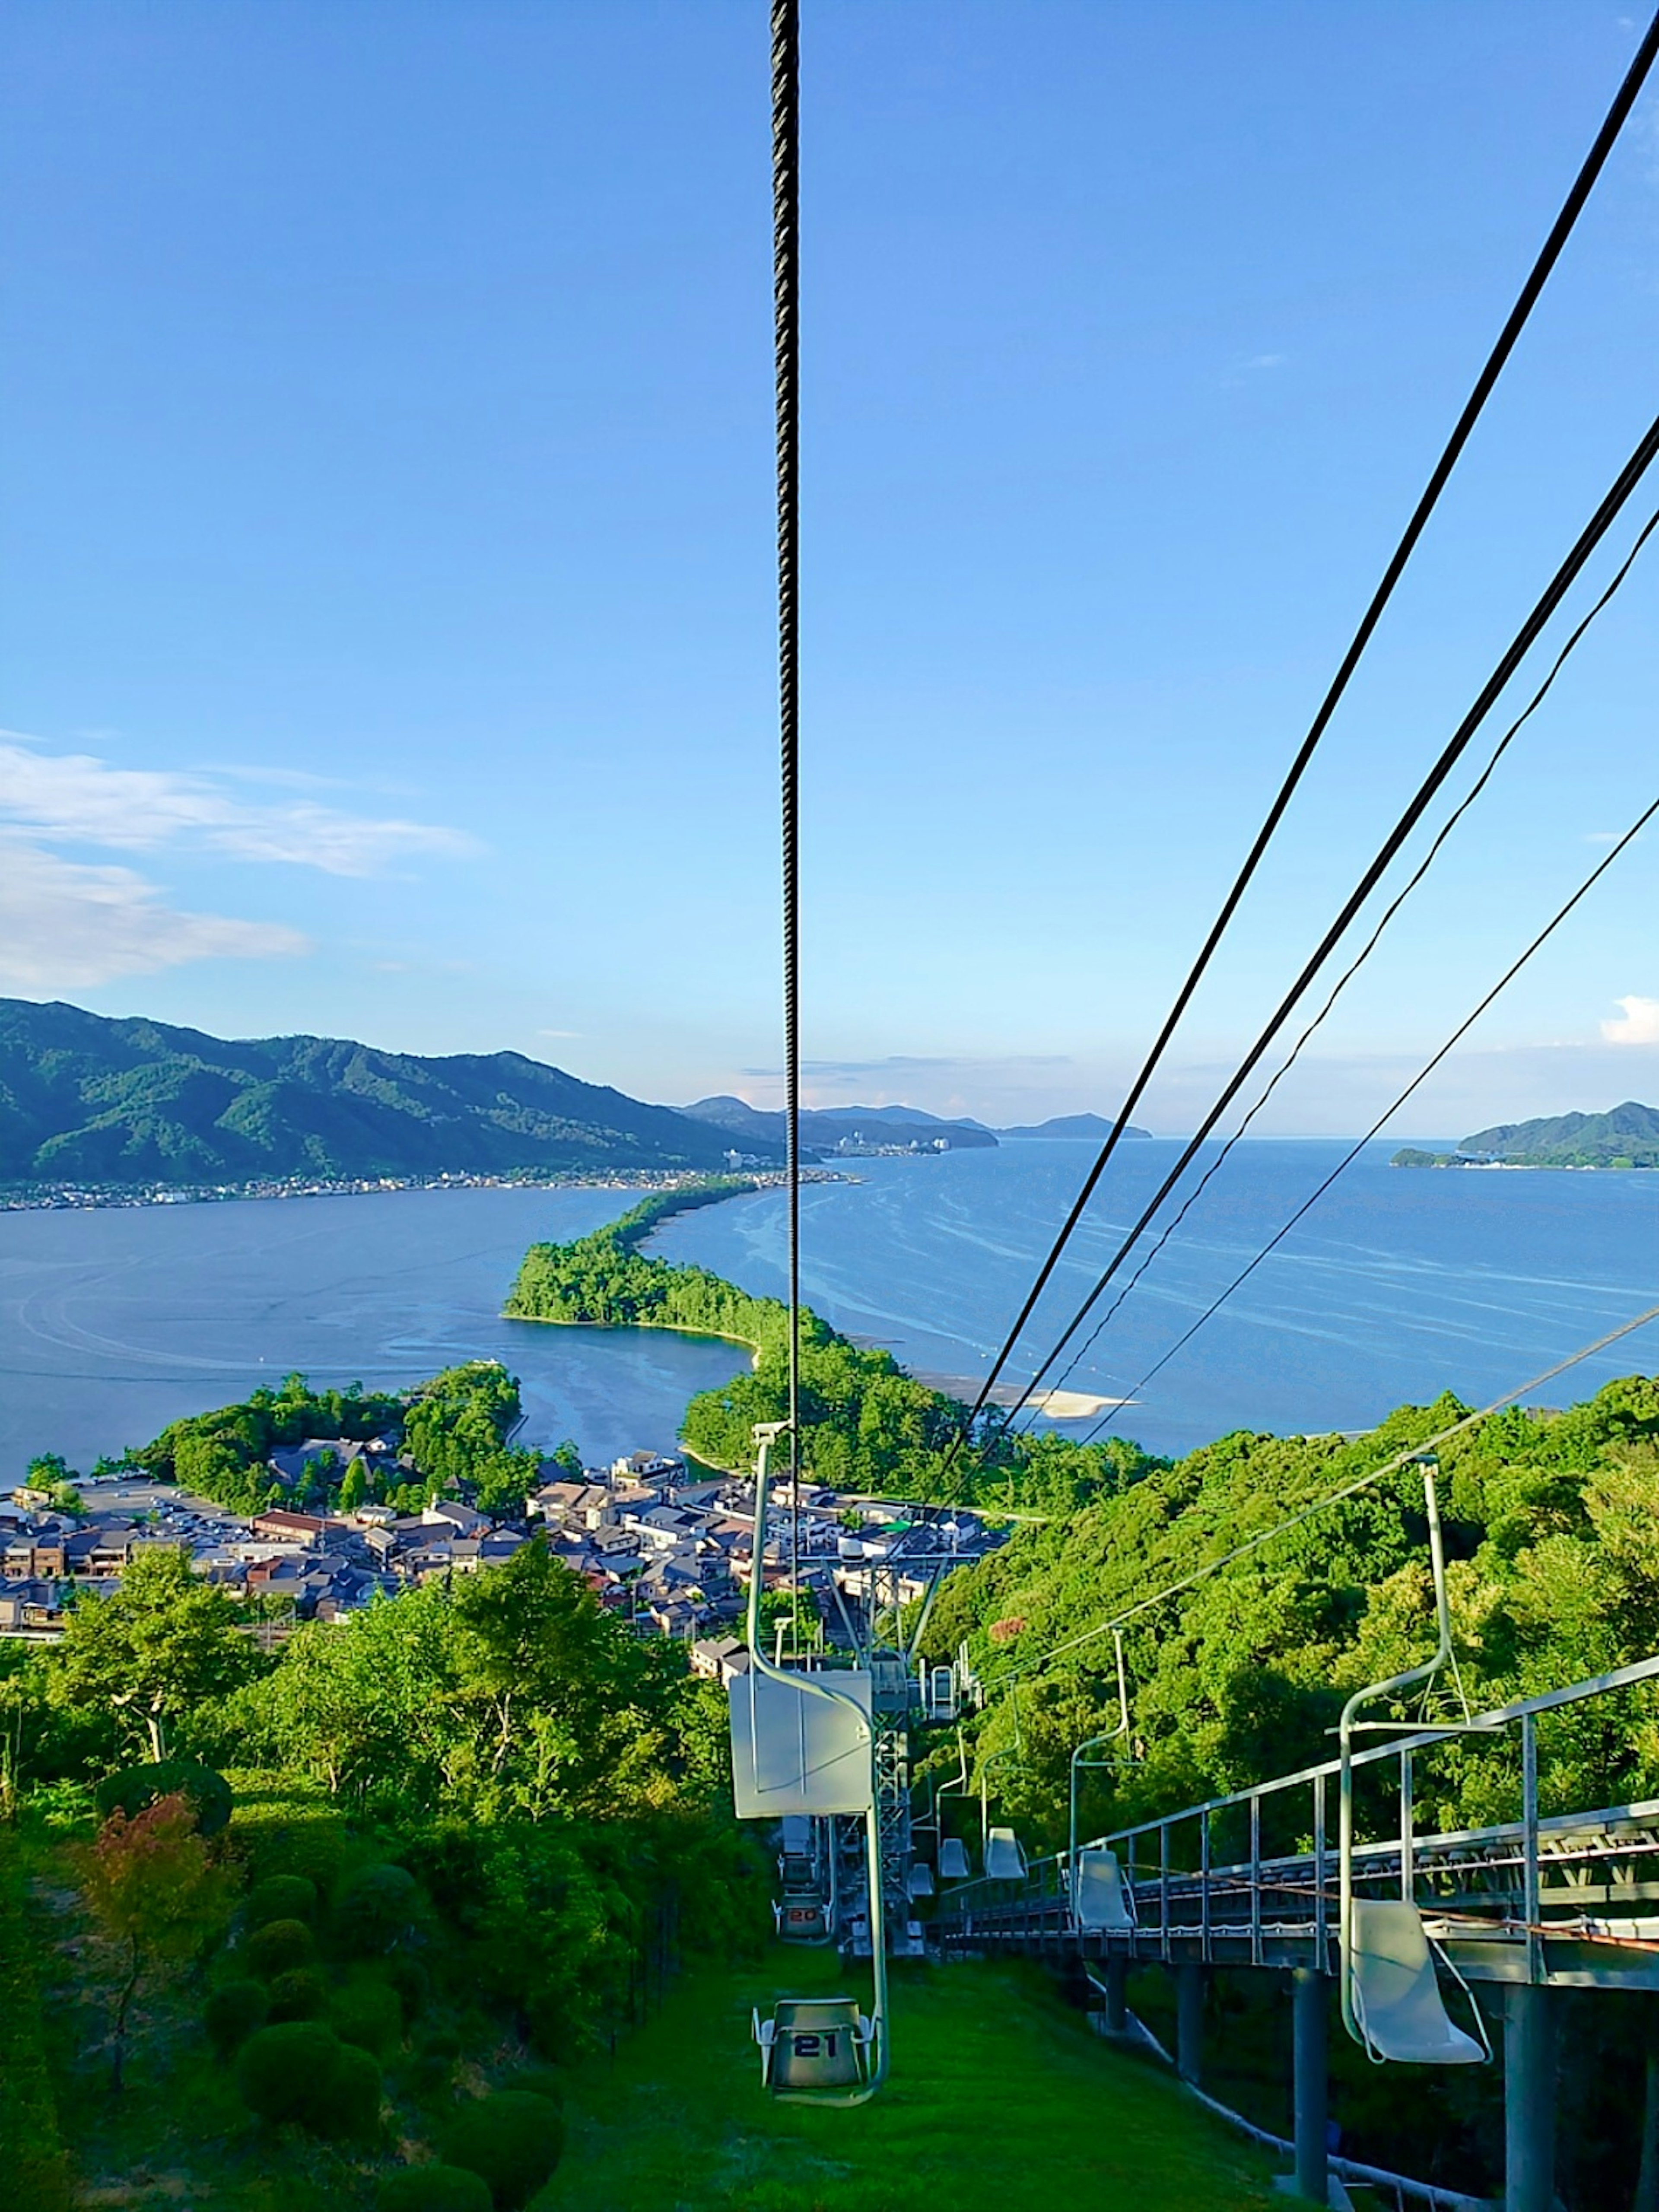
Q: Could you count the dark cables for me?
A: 5